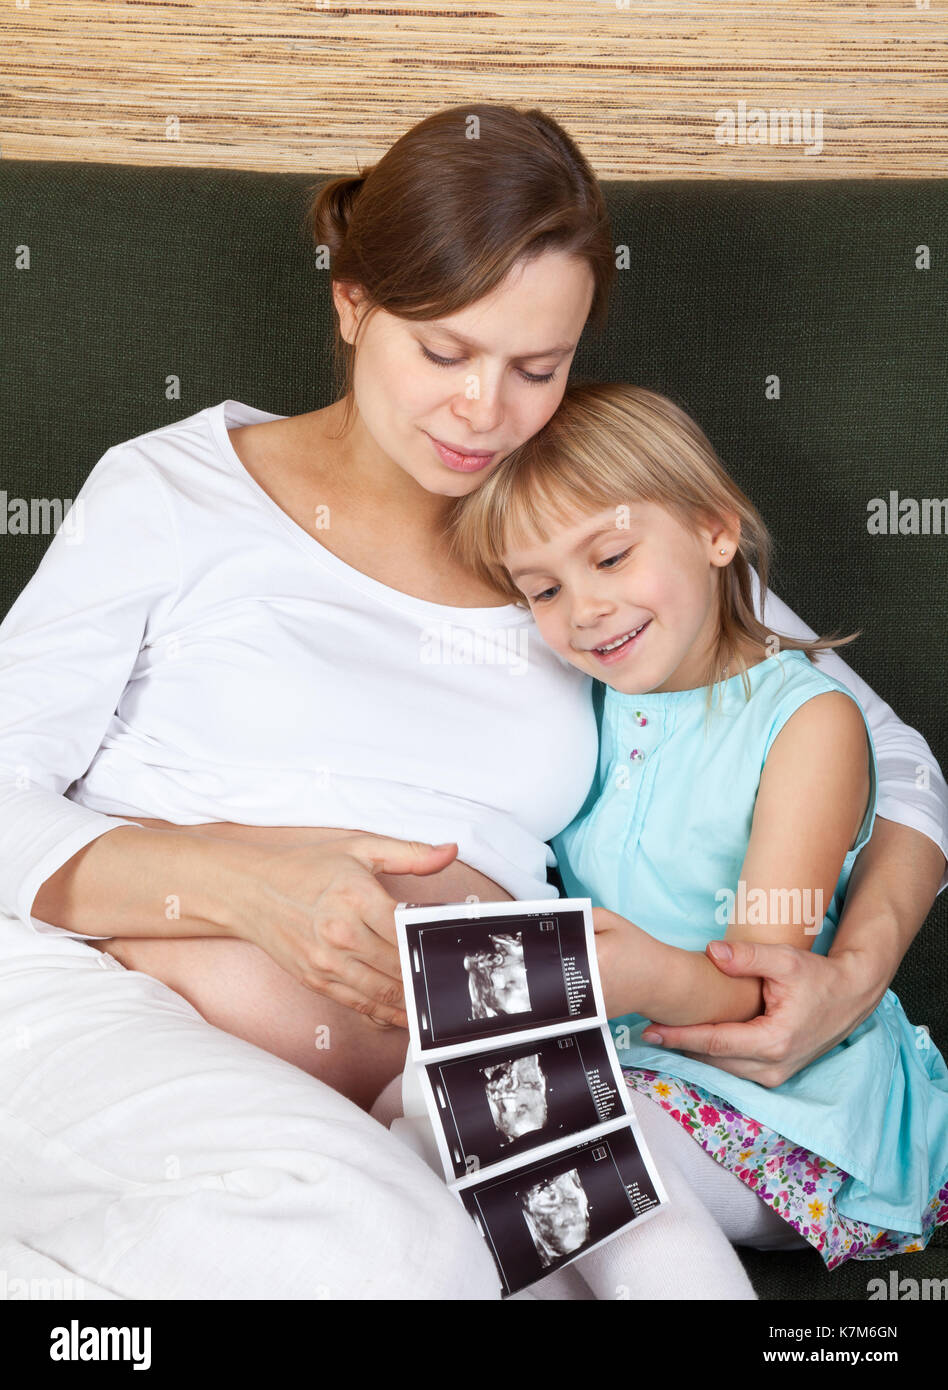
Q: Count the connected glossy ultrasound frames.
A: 3